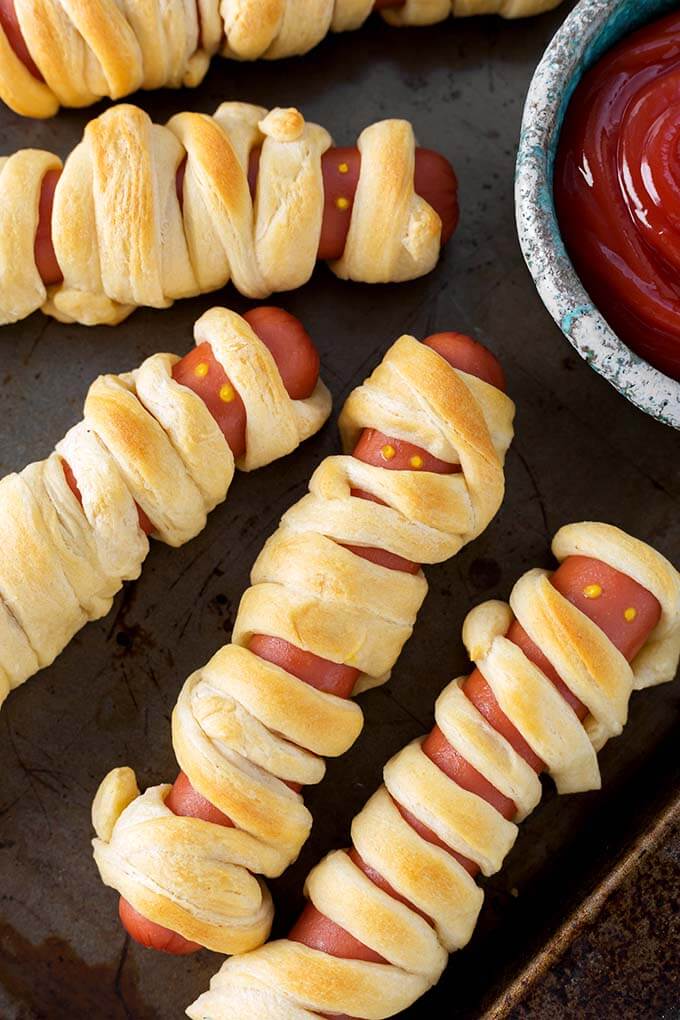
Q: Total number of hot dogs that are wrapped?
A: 5